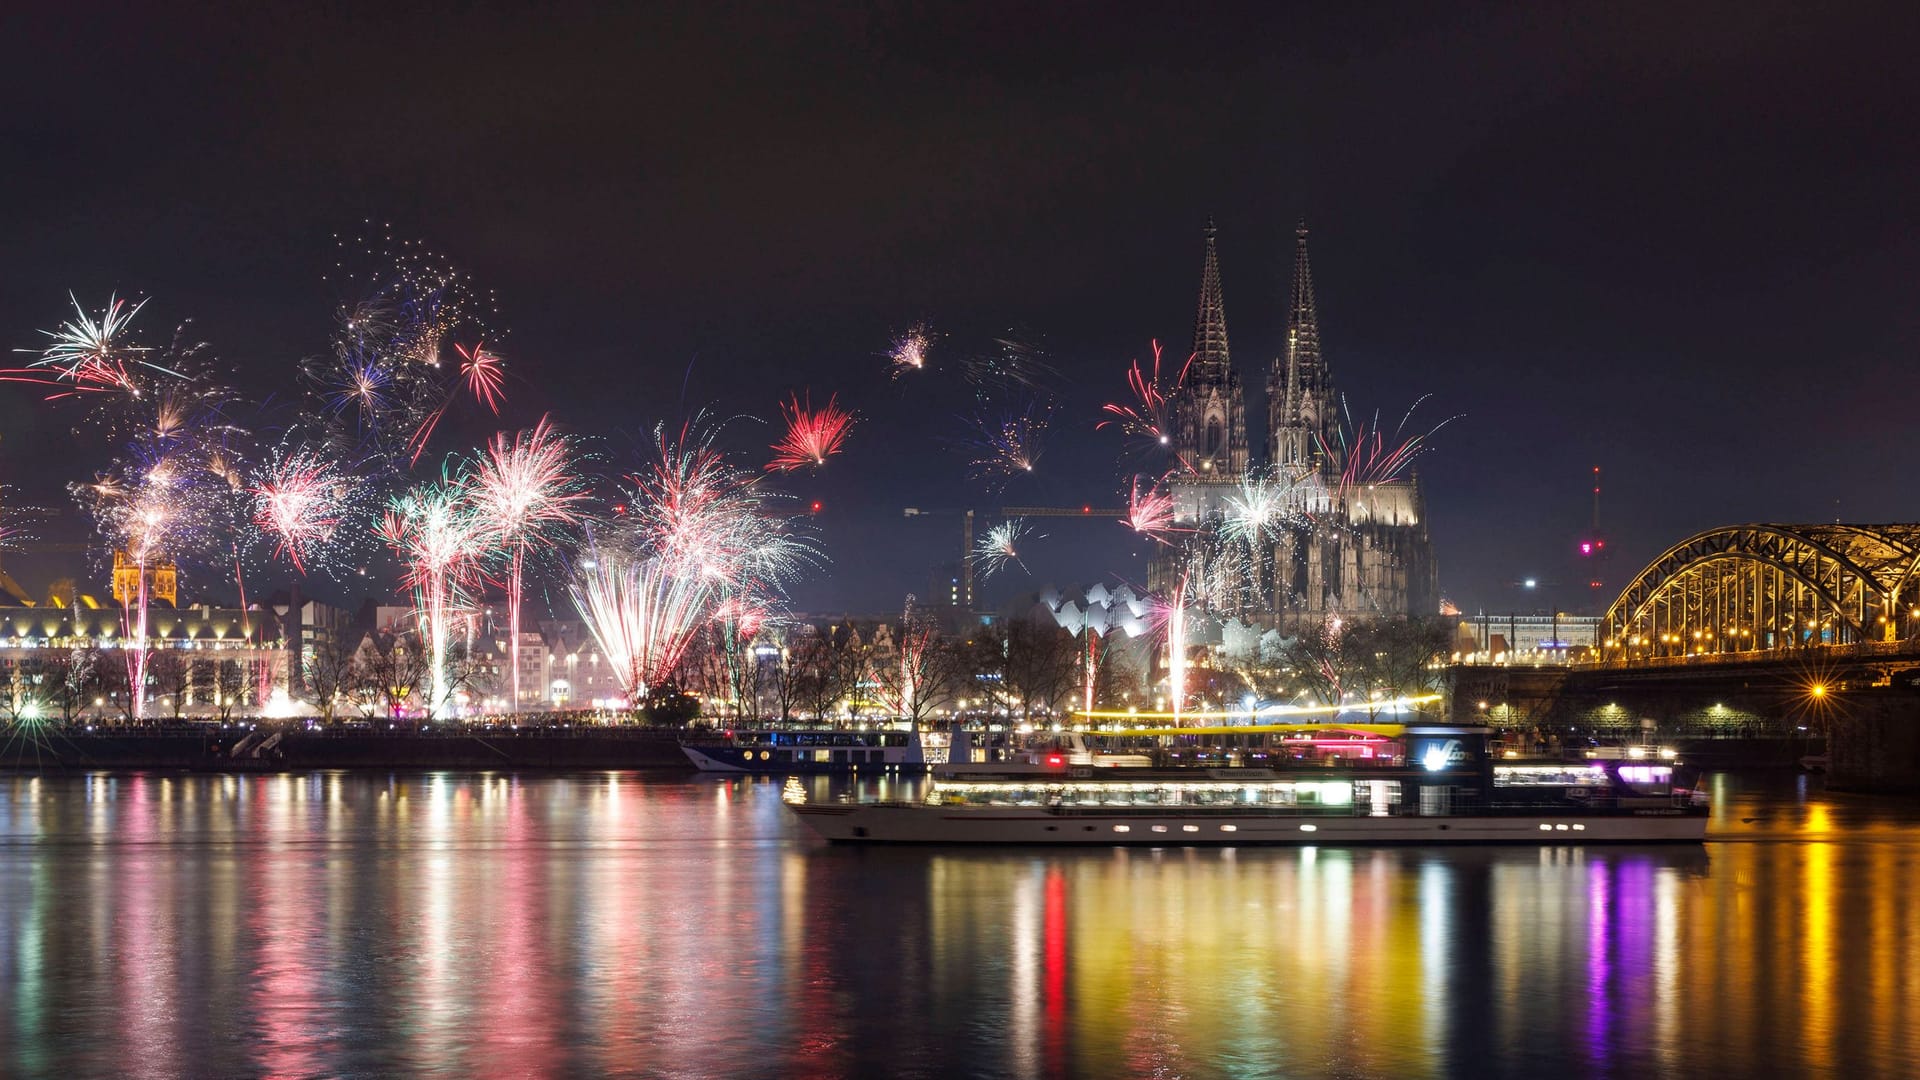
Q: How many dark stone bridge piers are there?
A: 1